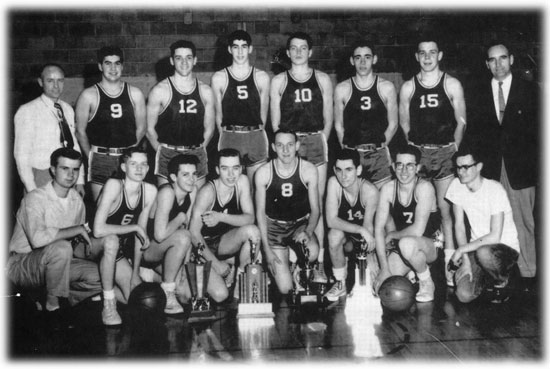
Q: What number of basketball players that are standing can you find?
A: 6